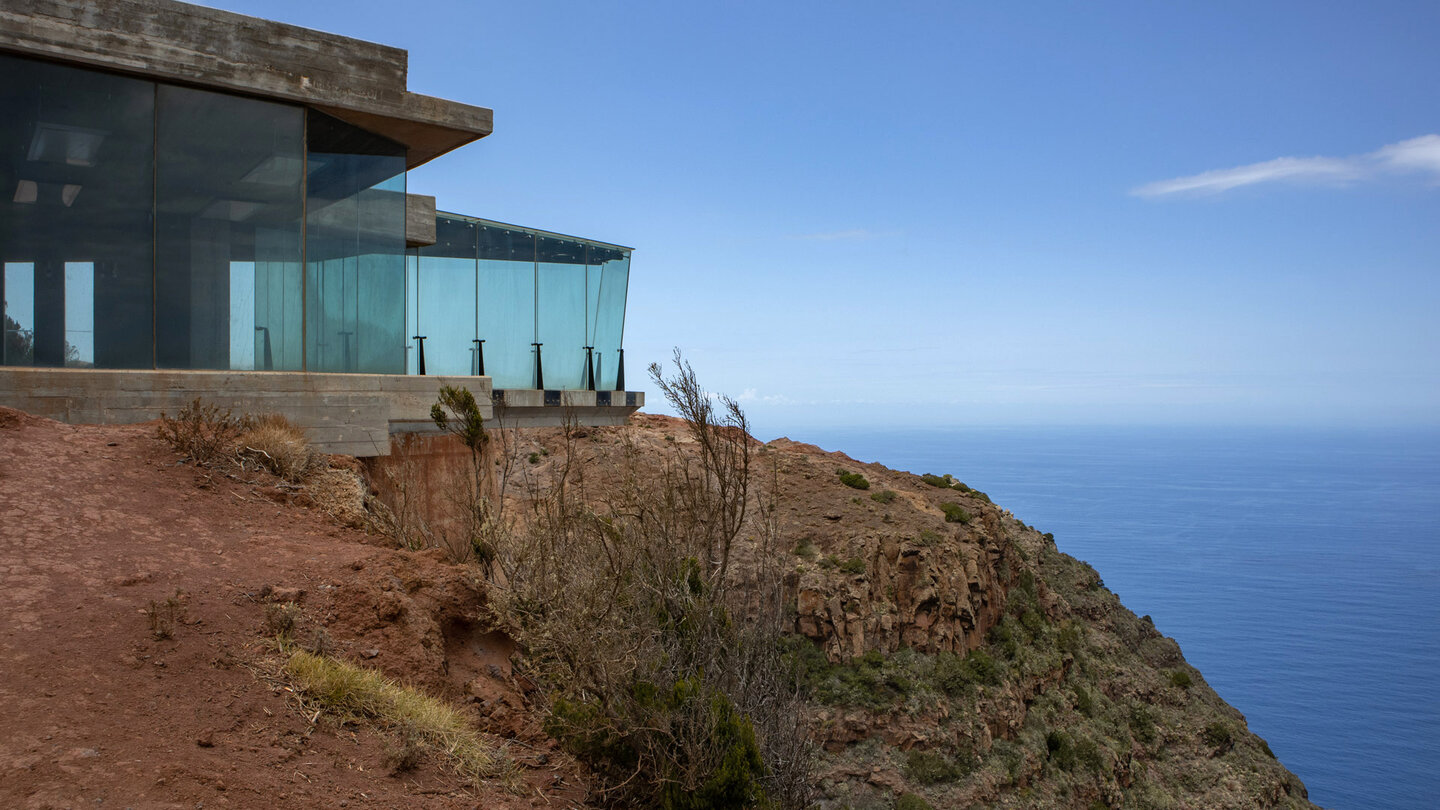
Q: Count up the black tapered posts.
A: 5